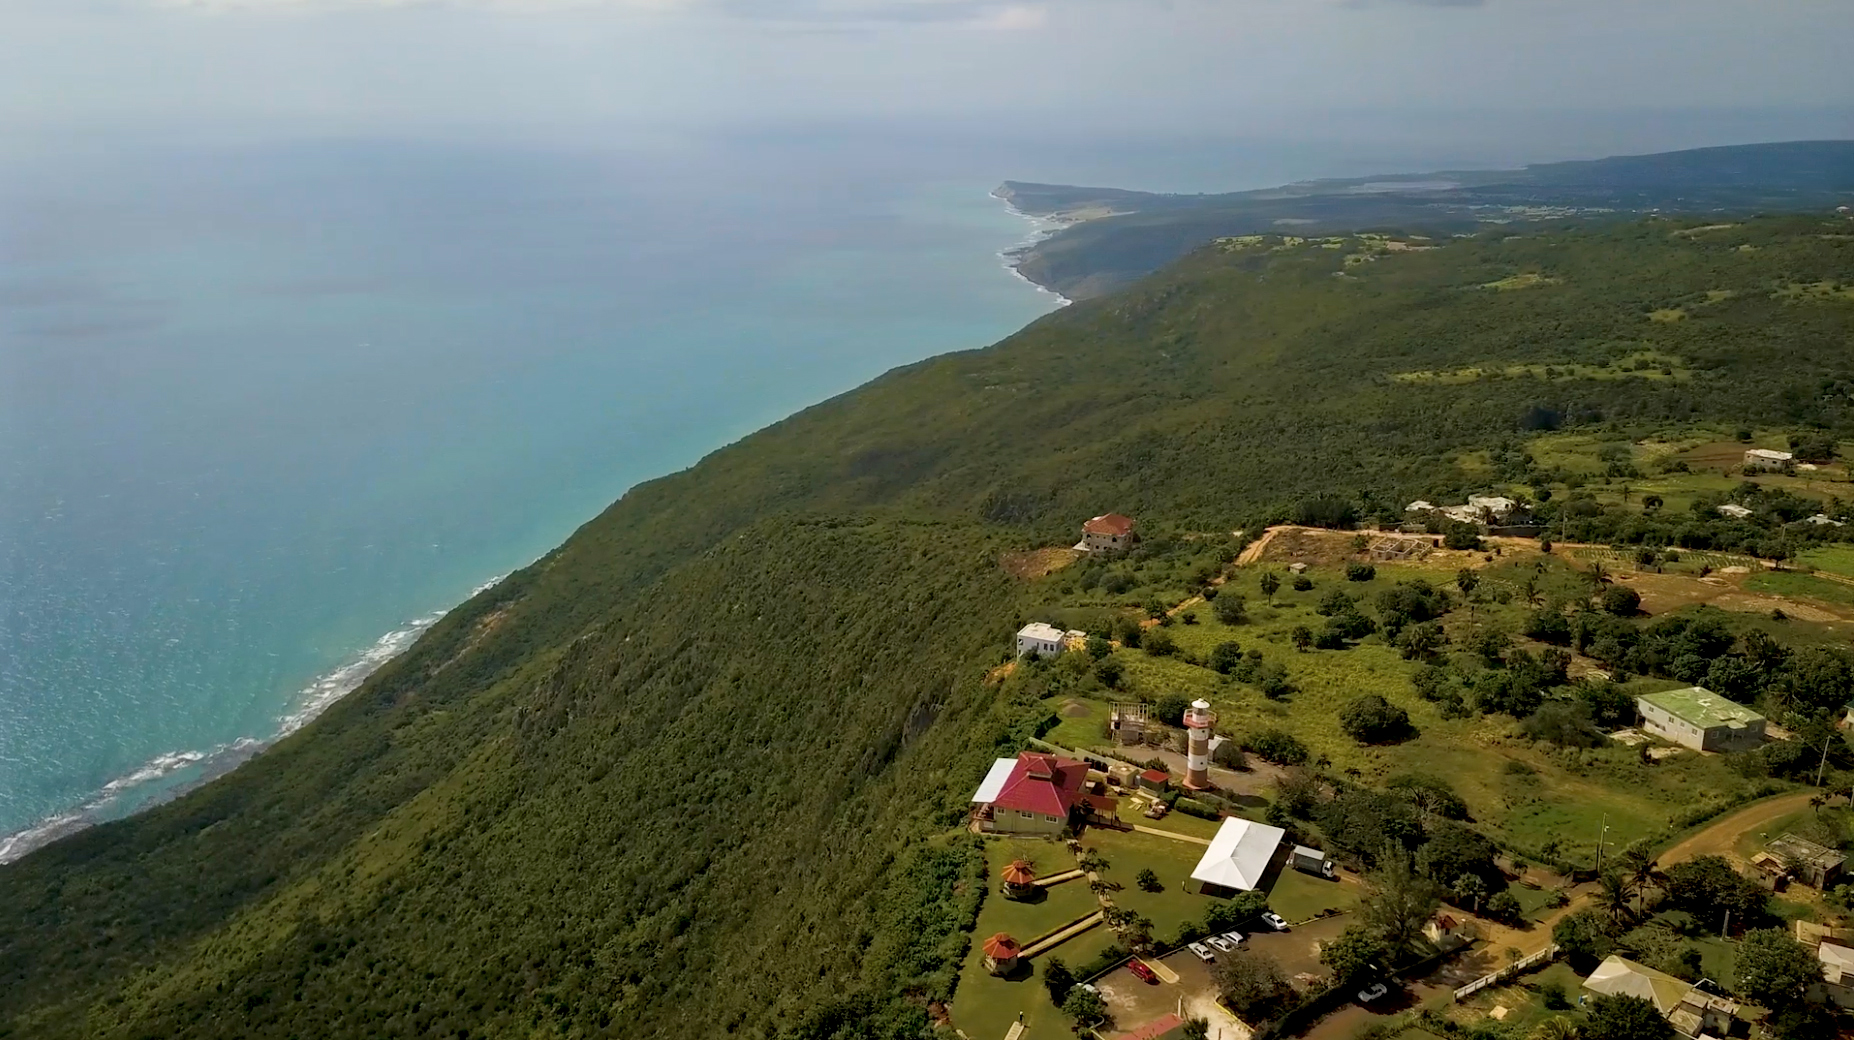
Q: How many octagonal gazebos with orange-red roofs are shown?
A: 2